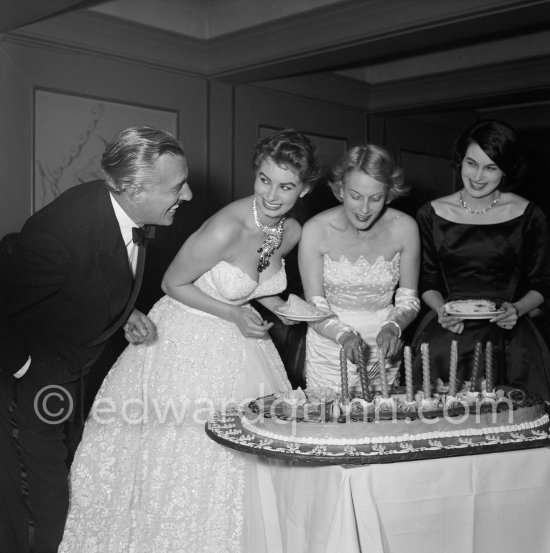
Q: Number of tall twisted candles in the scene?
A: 8